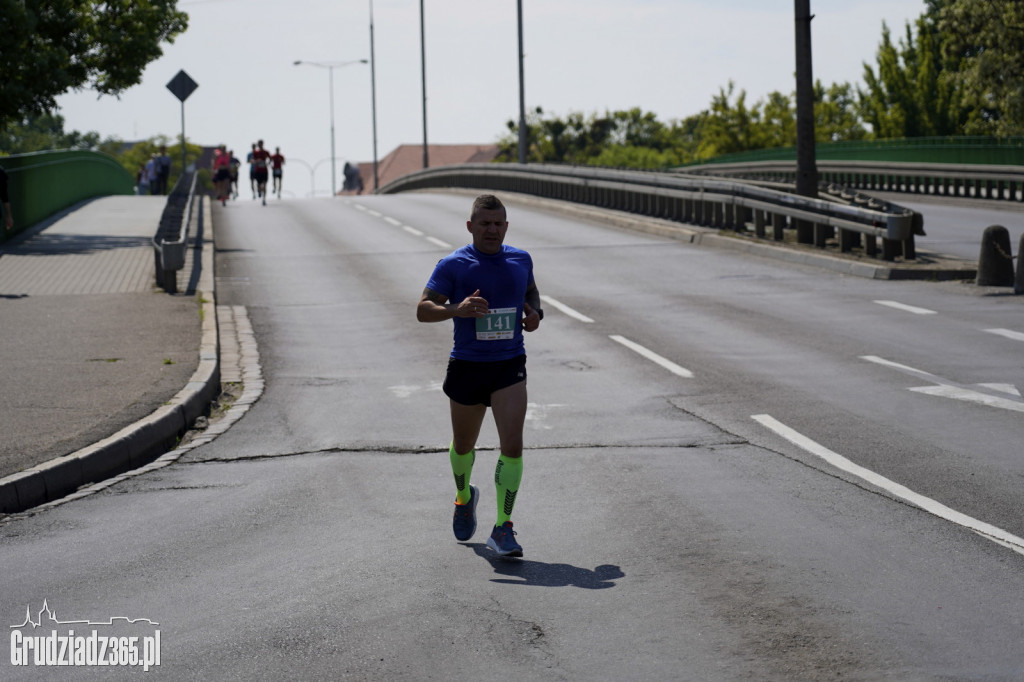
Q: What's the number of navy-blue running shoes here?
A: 2